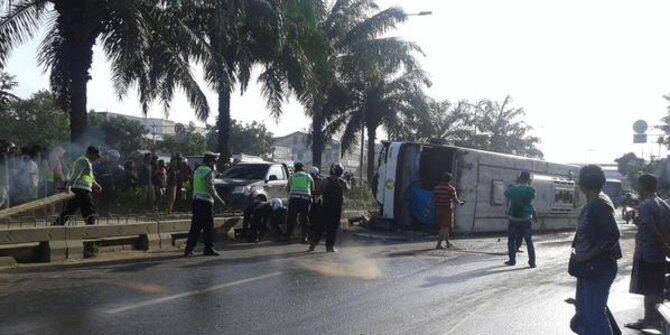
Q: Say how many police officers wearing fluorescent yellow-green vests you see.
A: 3